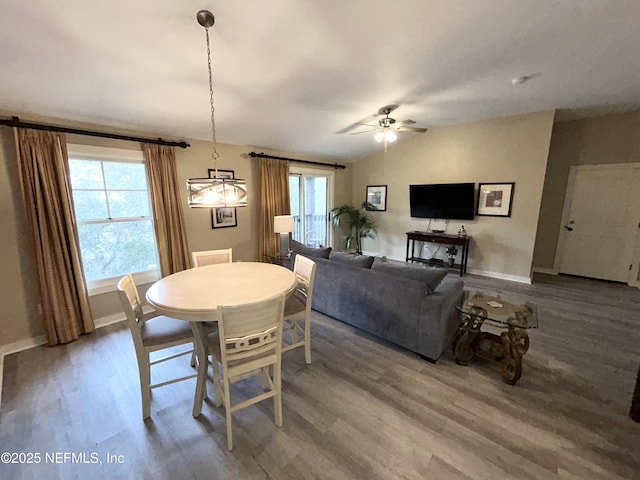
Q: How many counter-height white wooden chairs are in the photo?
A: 4